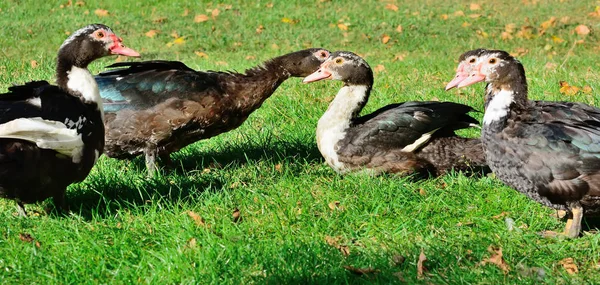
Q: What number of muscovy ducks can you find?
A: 5